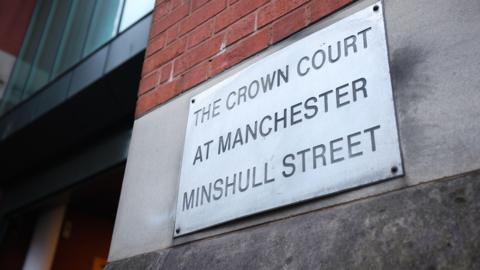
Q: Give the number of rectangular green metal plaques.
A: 0